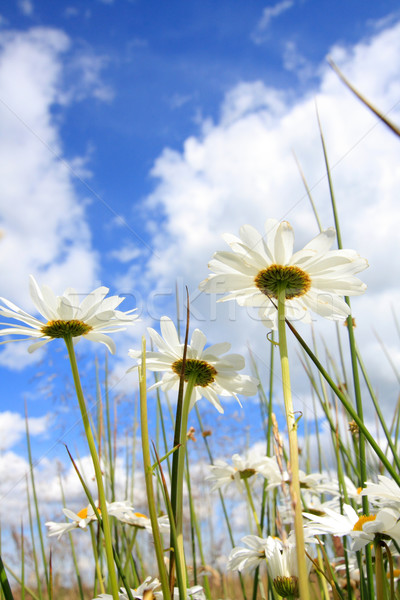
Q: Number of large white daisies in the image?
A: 3